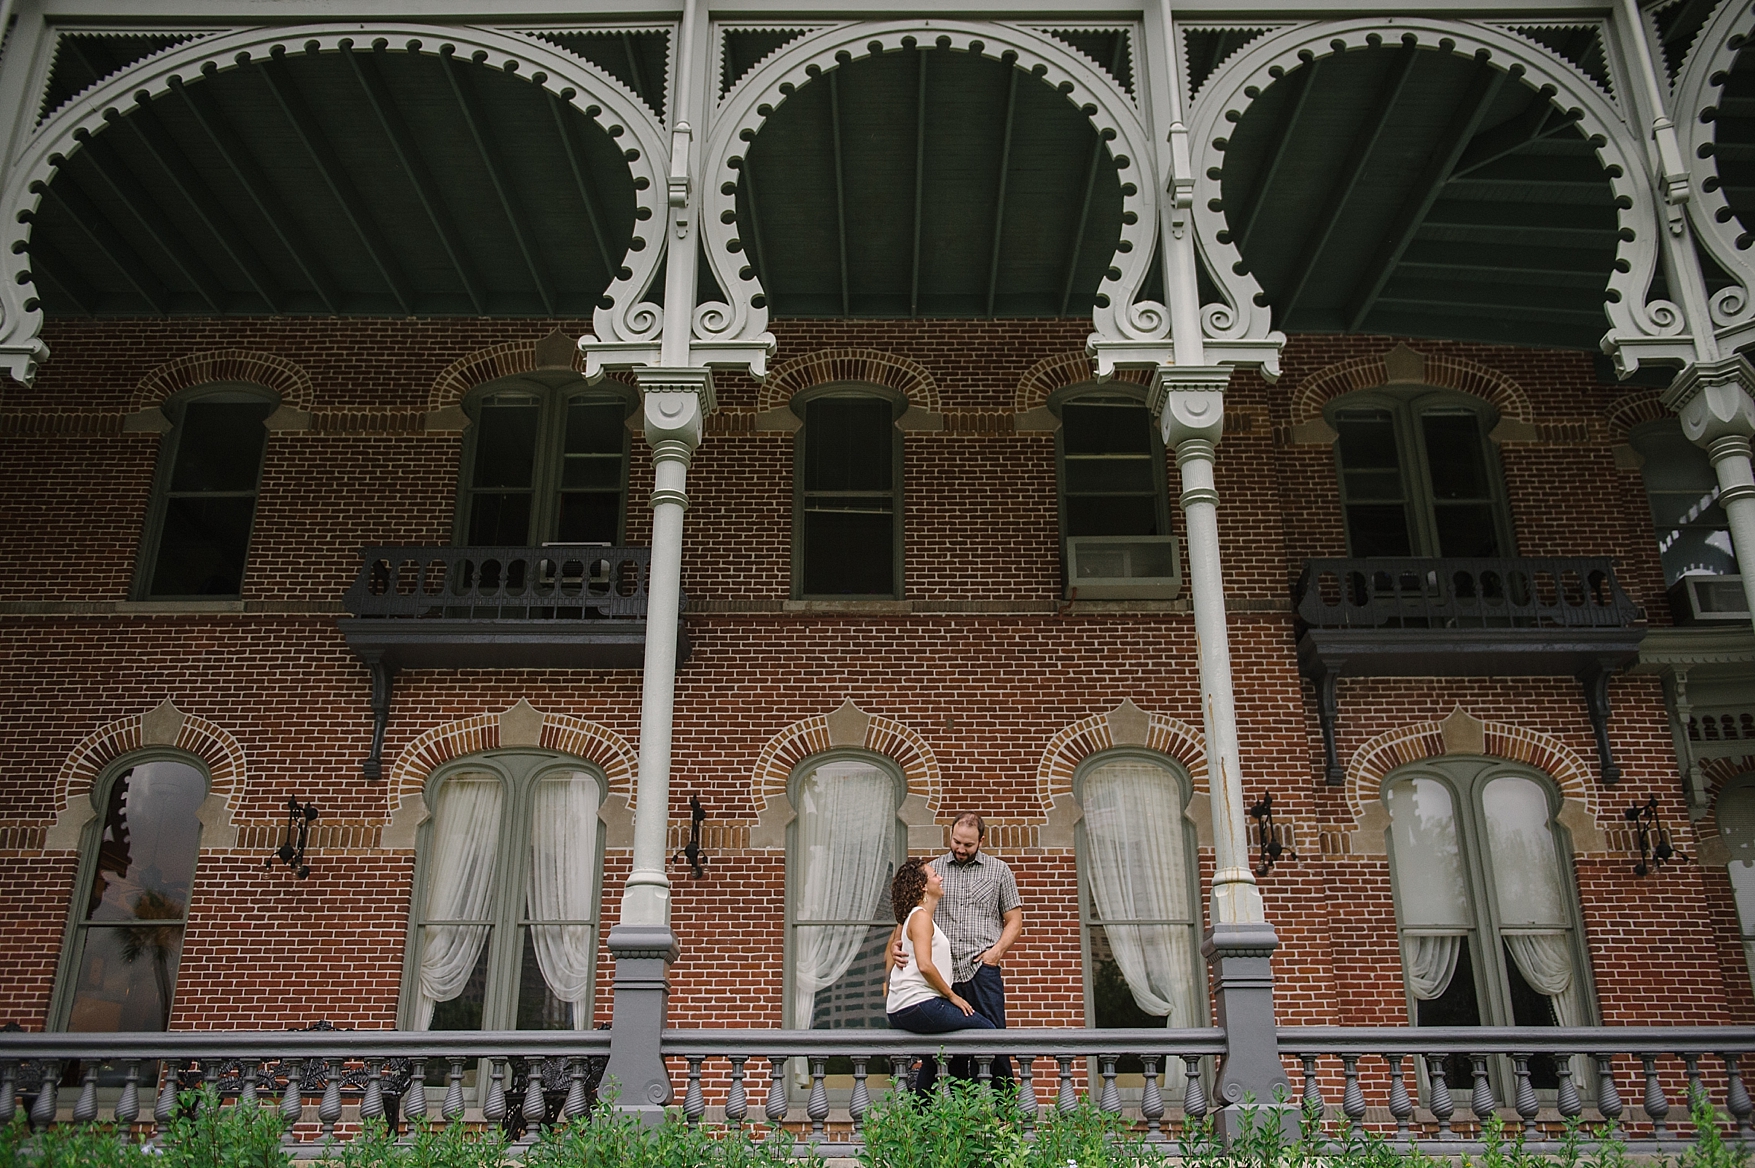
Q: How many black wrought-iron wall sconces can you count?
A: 4